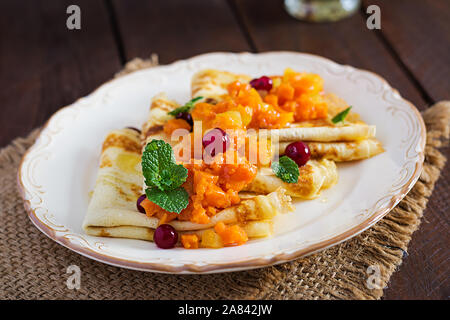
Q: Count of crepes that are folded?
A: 3